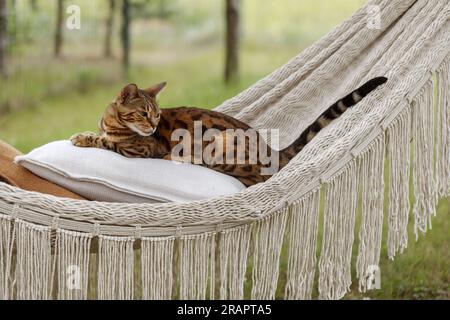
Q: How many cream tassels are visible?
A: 14